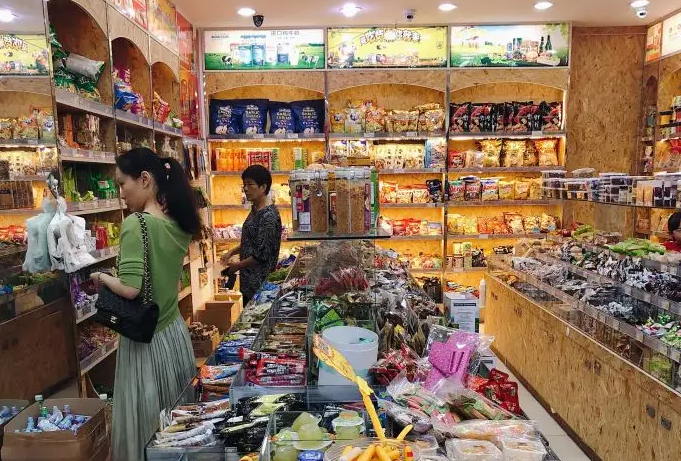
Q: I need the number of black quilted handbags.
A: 1